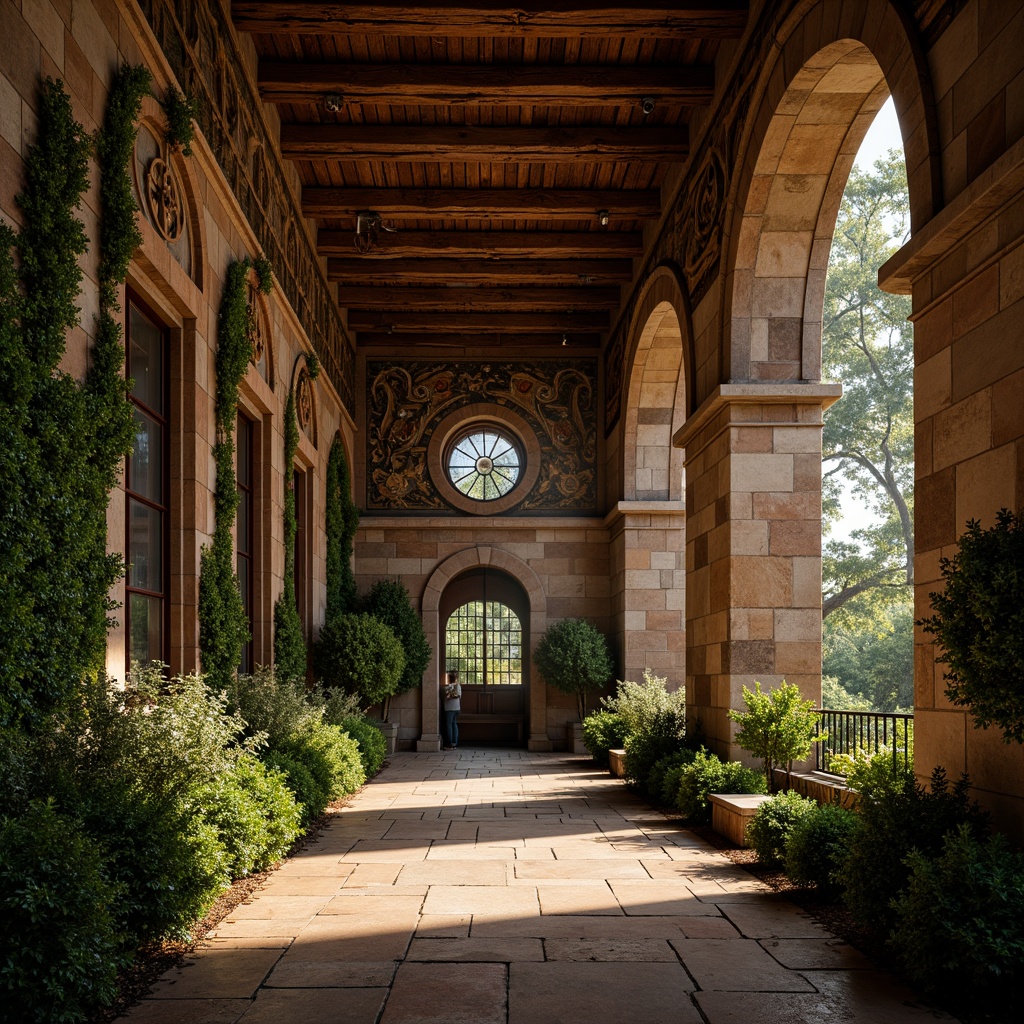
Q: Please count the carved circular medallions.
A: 3